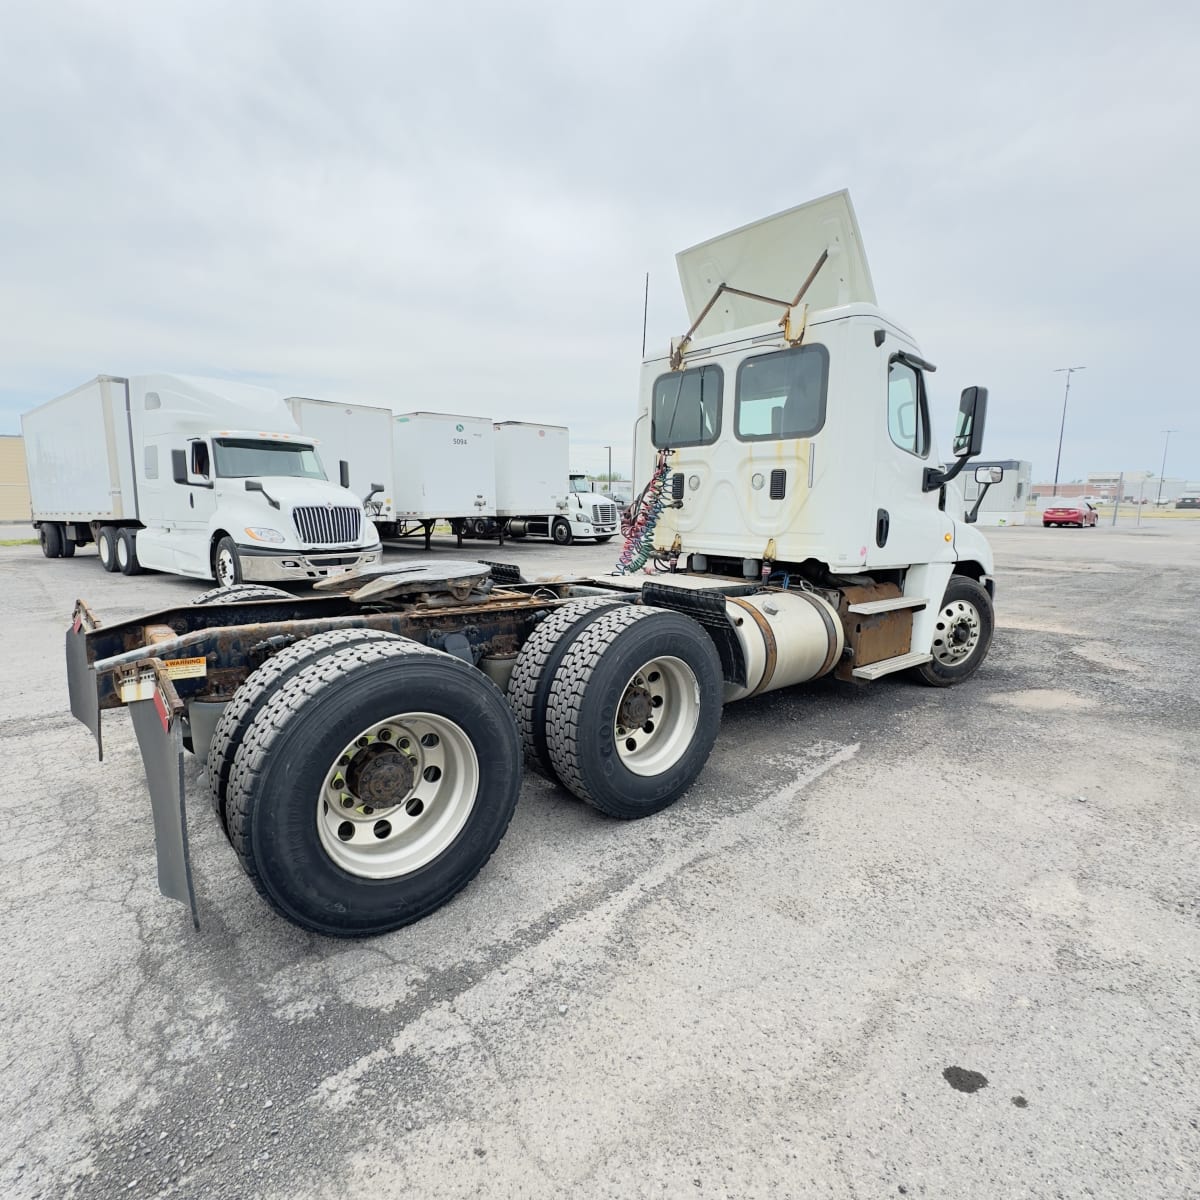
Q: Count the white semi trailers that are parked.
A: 4